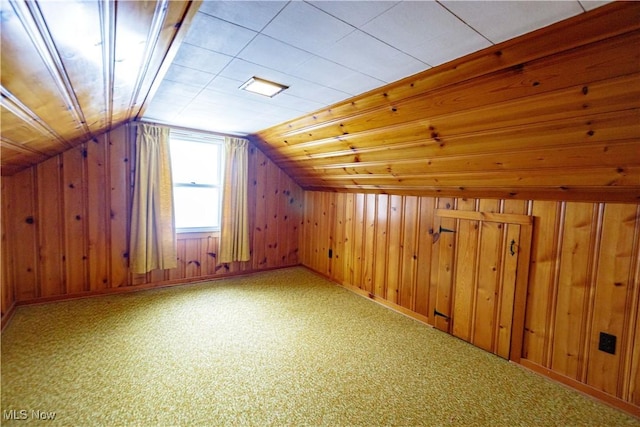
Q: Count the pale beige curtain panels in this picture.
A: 2